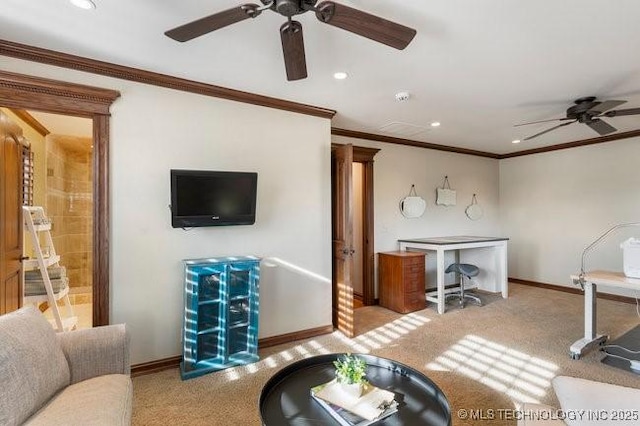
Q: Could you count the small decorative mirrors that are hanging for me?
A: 3